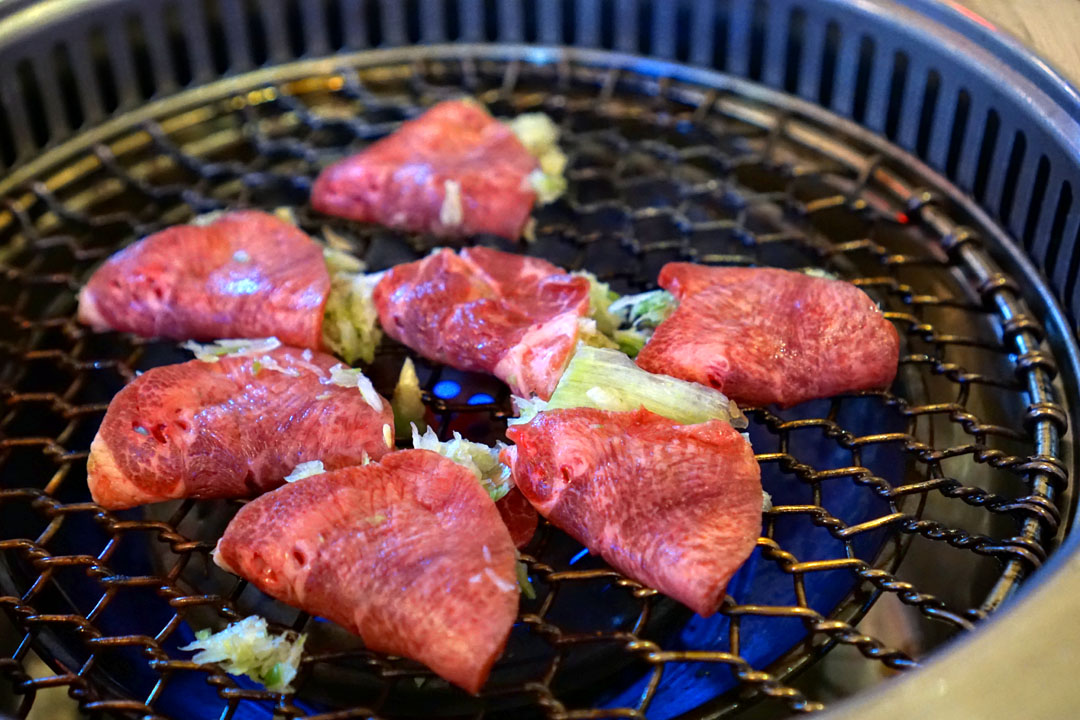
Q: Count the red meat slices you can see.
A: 7